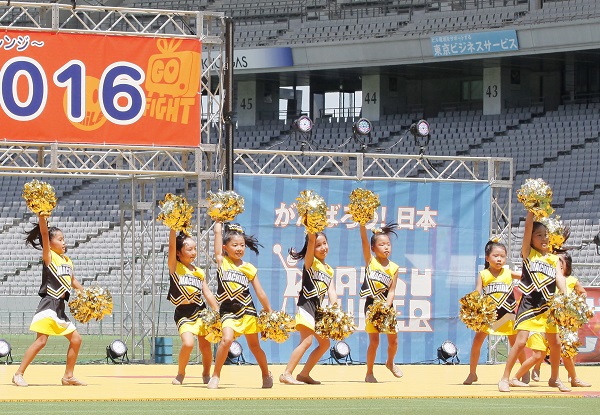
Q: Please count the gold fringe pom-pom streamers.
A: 15